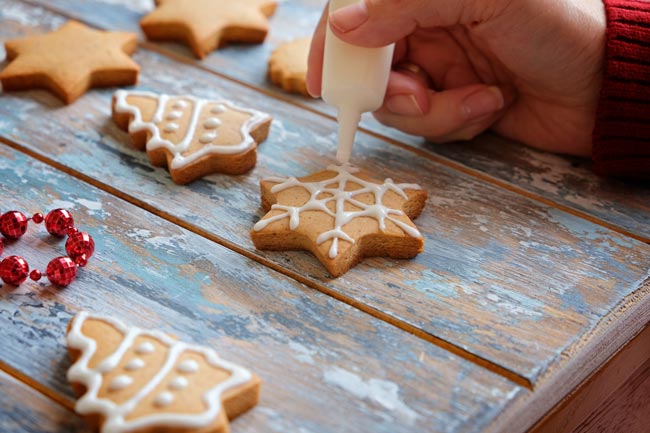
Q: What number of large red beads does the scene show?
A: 5